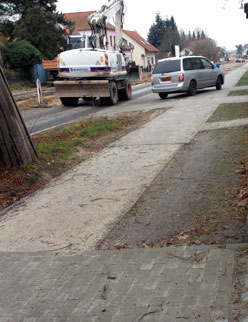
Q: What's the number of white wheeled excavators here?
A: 1